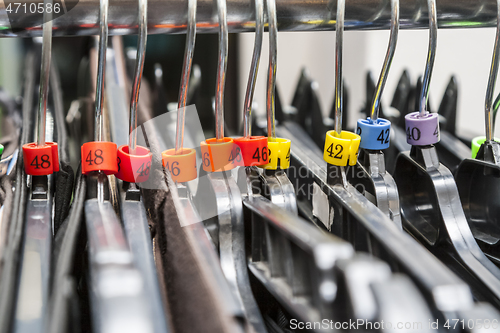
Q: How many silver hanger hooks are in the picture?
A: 11